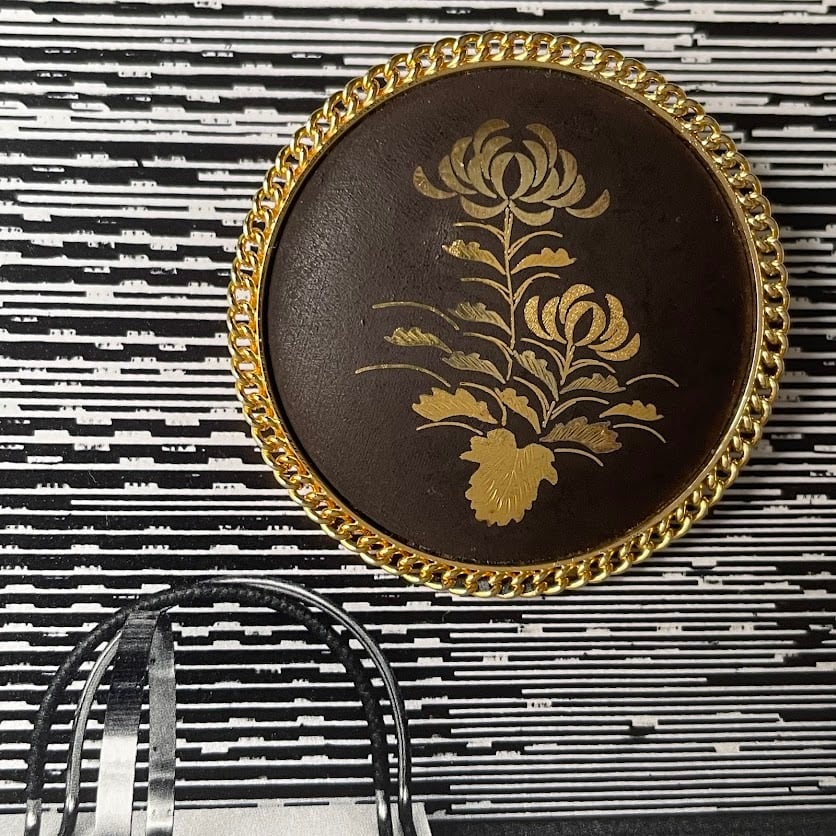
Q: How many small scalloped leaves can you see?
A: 11